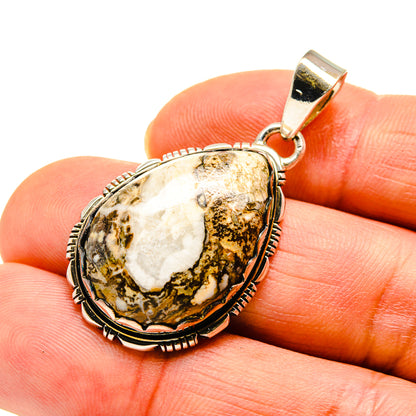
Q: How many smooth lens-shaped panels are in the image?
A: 9